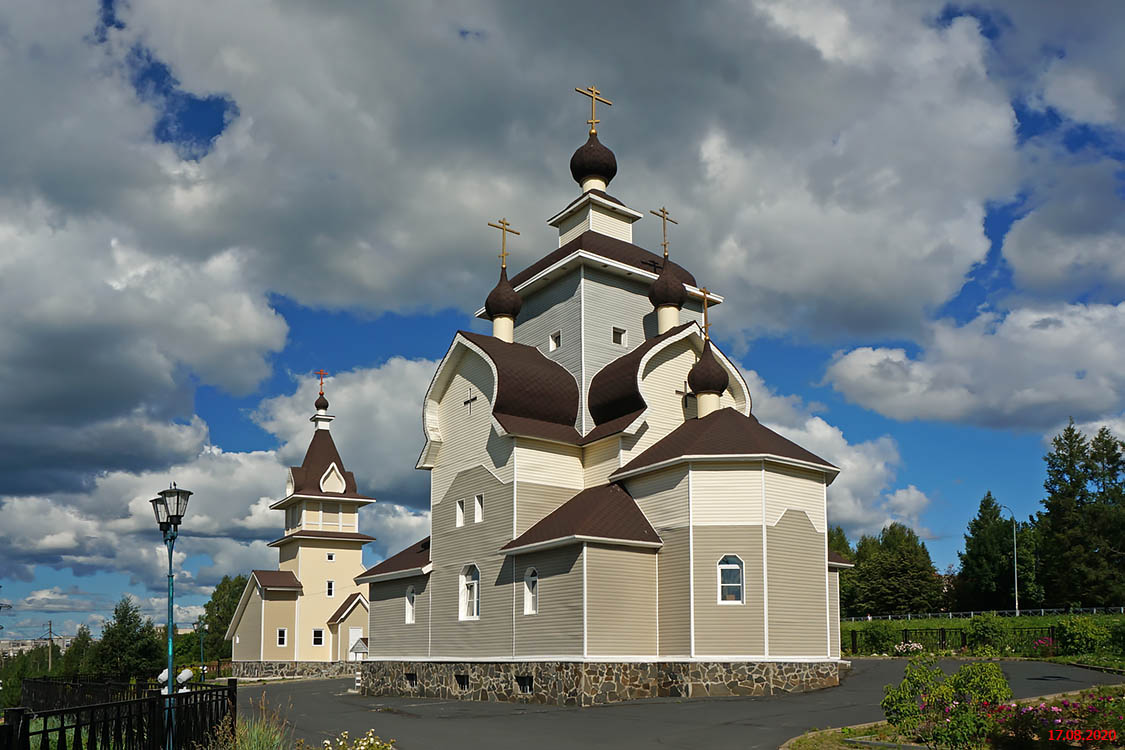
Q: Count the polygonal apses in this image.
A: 1